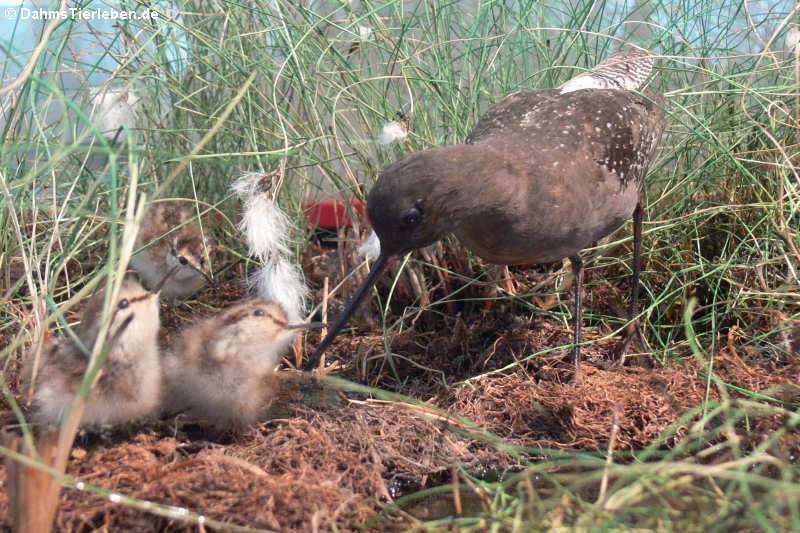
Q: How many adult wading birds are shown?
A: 1